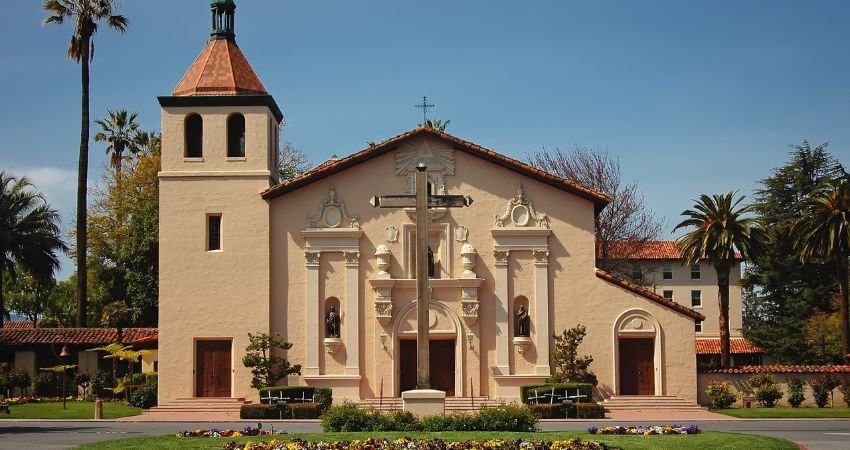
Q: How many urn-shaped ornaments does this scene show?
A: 2